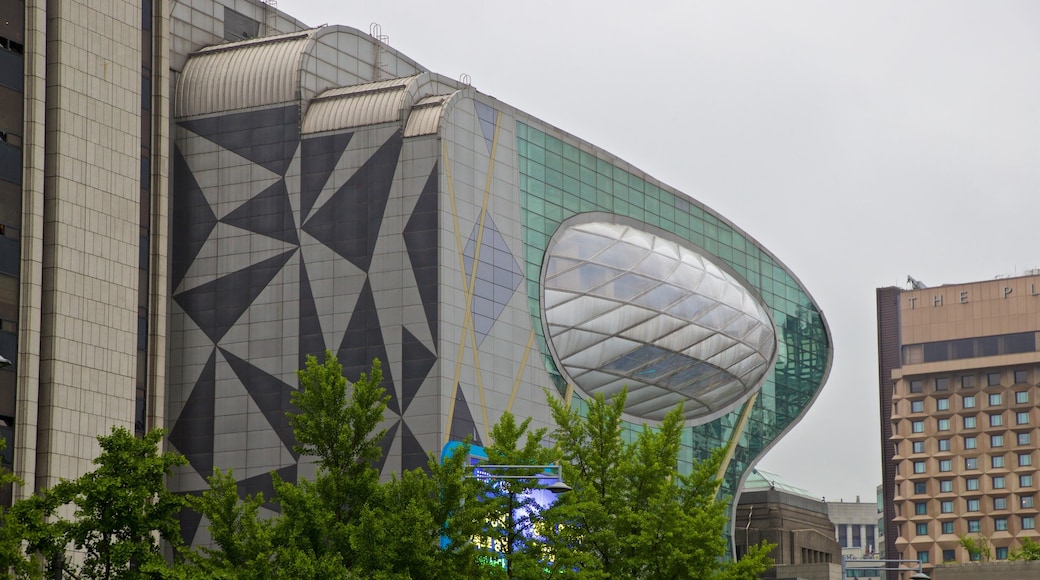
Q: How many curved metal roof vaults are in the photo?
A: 3